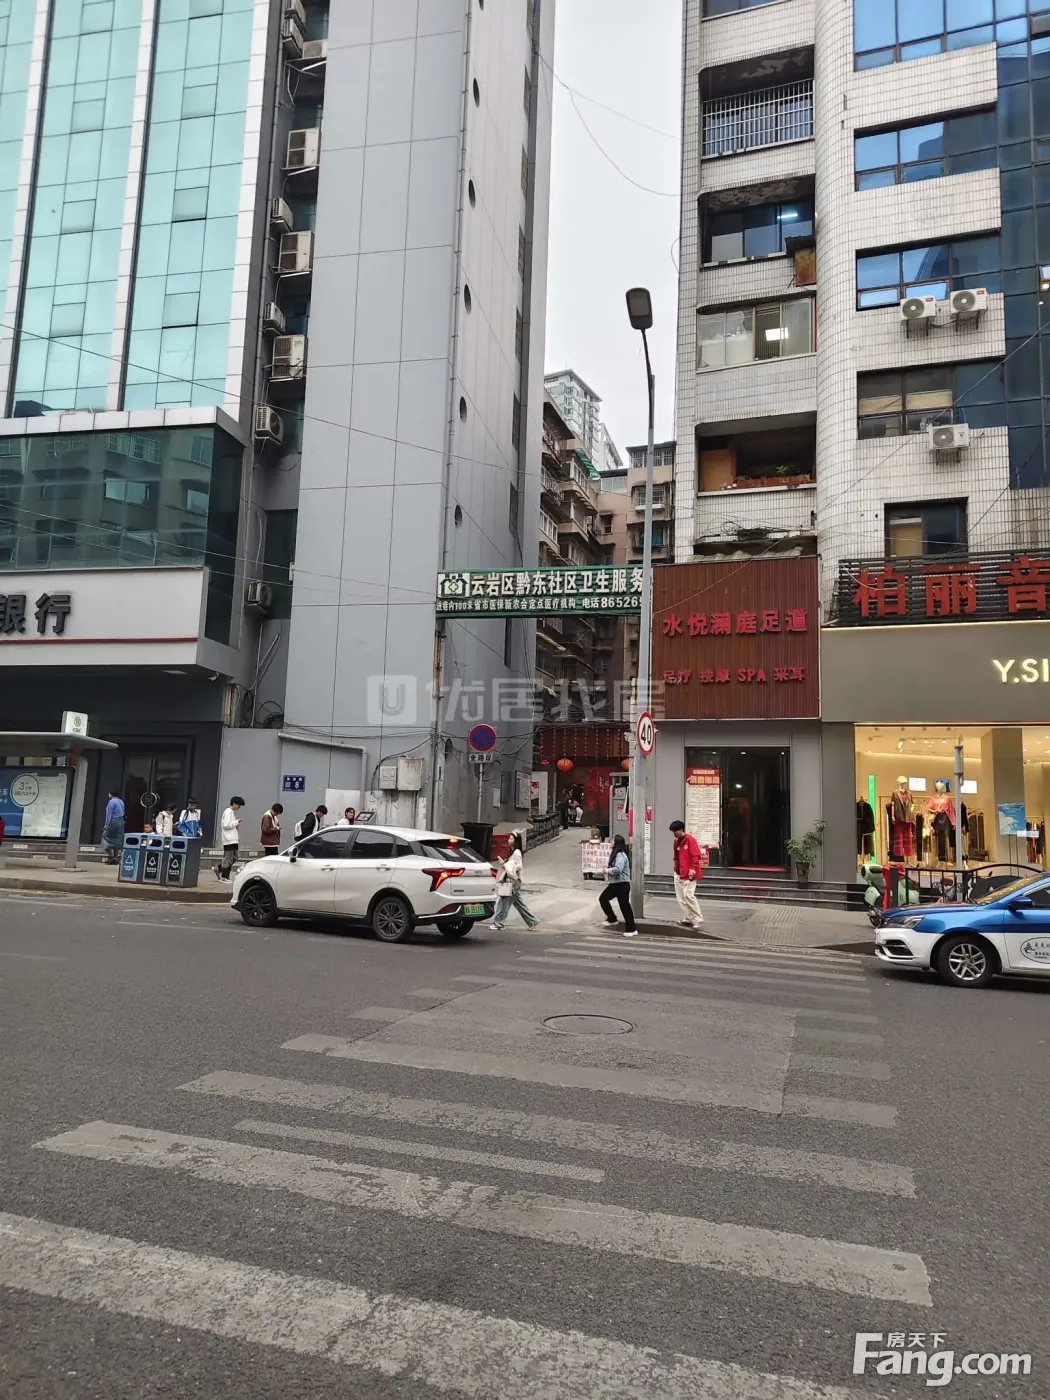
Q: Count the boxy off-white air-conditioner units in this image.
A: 13